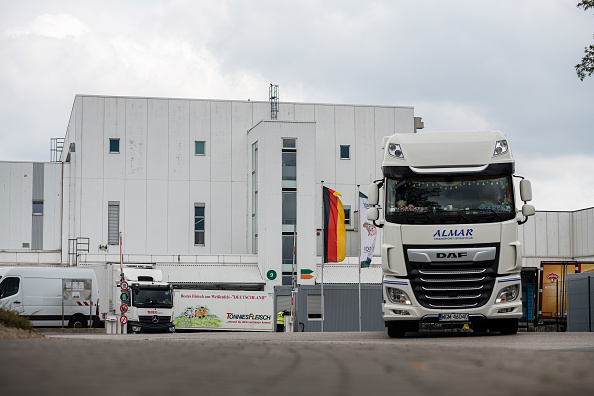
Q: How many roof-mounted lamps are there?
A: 2